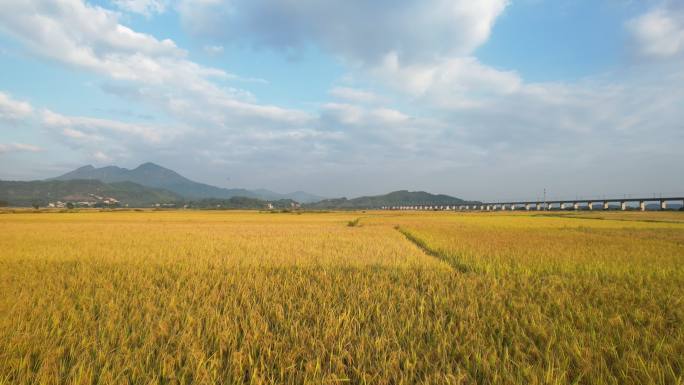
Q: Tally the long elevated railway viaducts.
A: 1